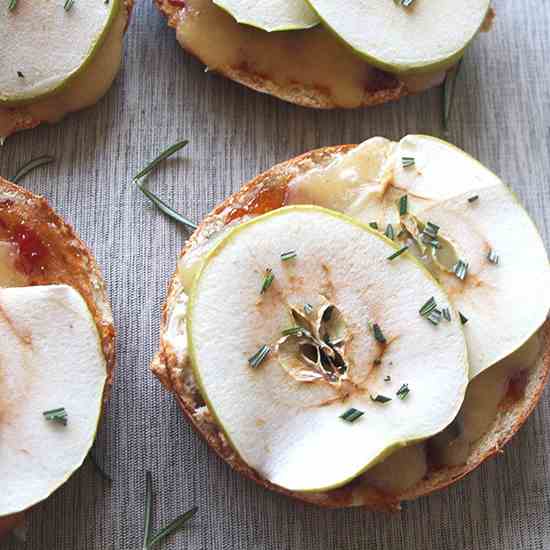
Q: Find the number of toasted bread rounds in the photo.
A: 4